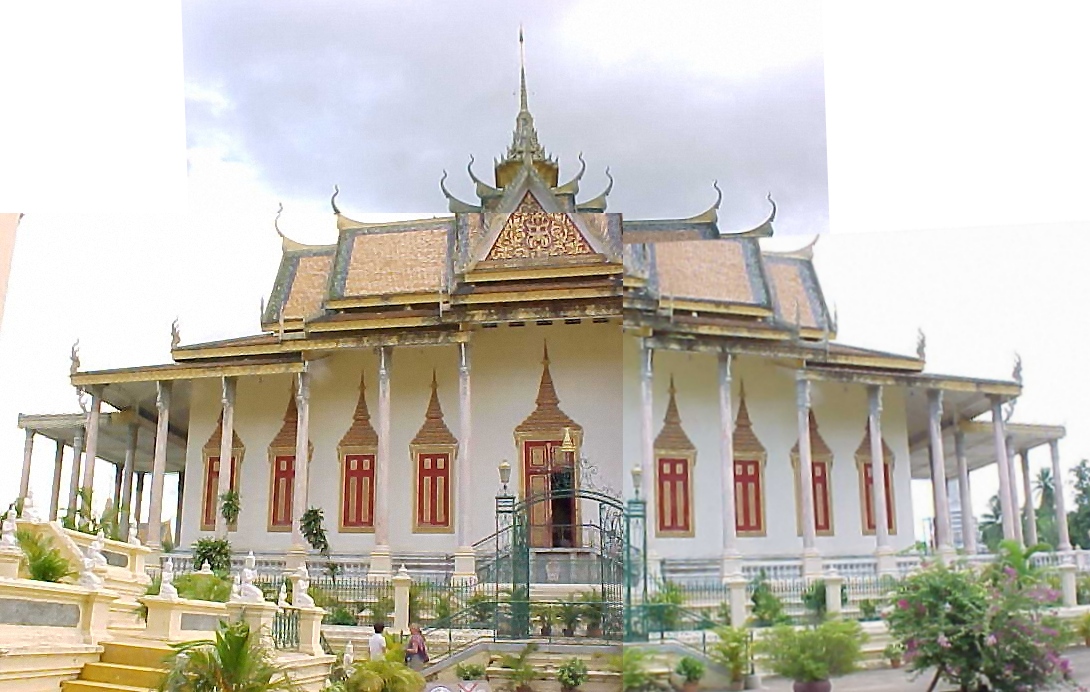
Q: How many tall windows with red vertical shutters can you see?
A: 8